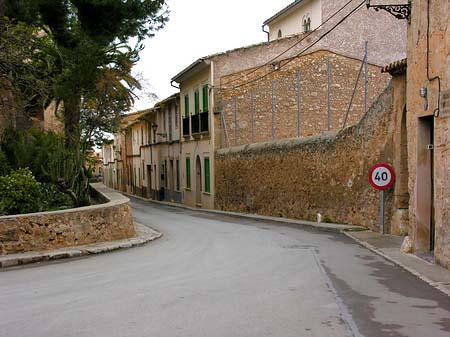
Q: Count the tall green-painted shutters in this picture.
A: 5